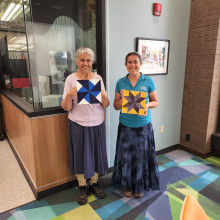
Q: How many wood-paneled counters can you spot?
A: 1